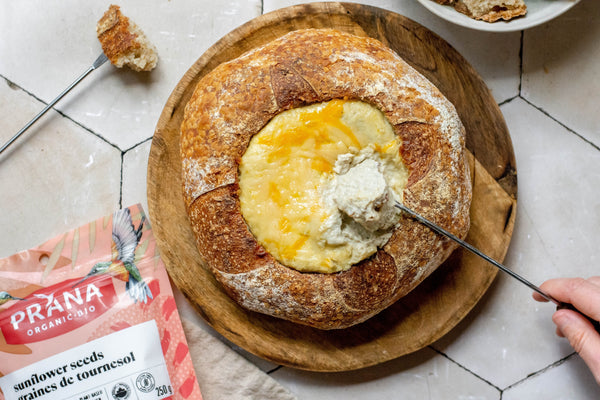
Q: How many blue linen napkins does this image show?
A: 0